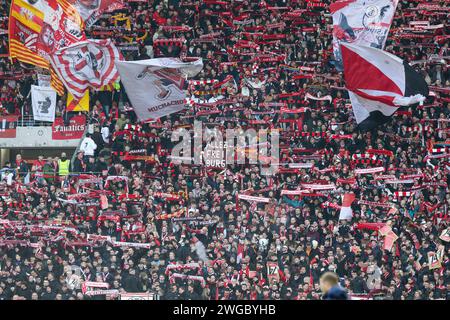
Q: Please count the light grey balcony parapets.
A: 1